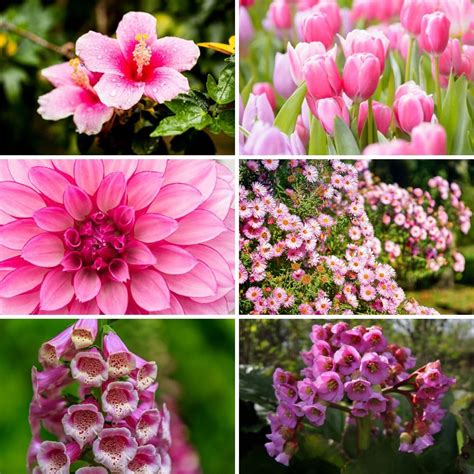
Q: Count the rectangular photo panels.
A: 6